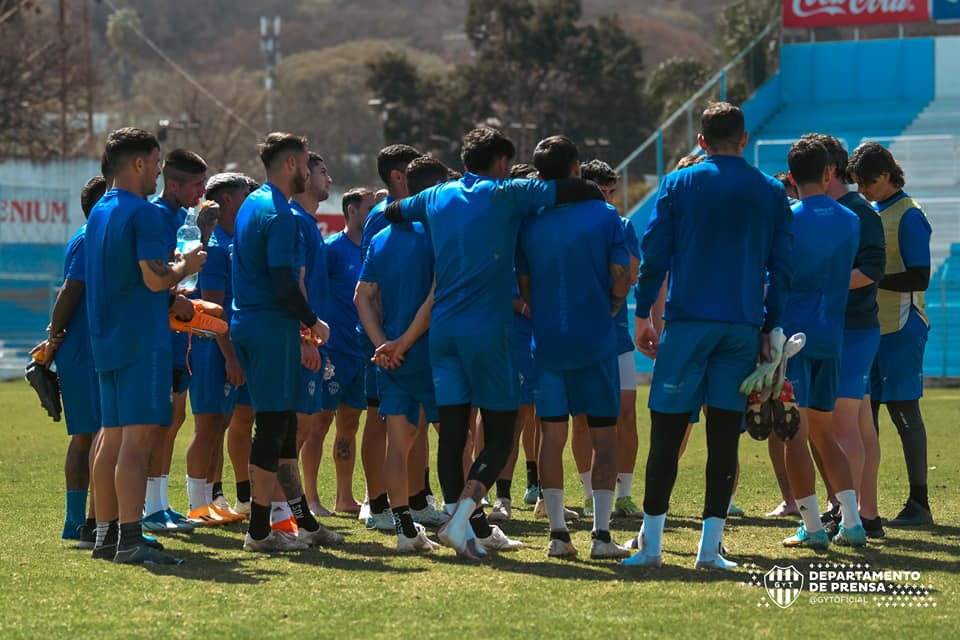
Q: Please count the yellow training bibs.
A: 1